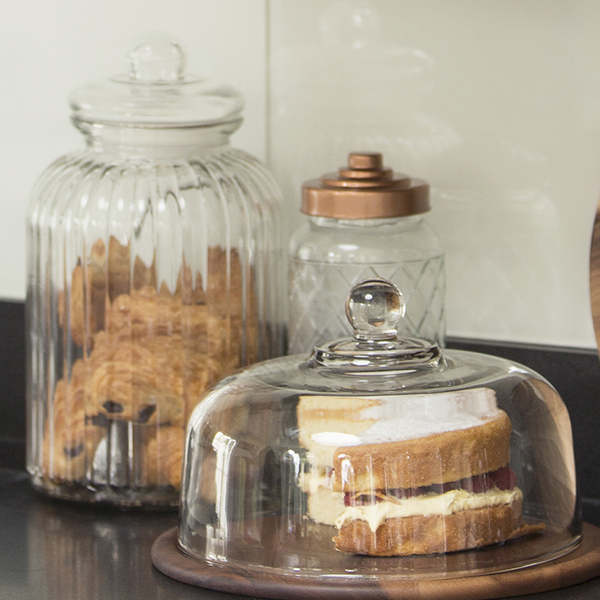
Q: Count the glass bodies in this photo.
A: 3